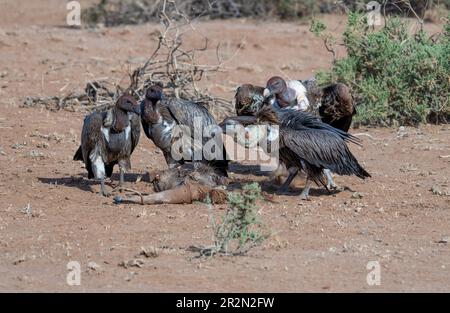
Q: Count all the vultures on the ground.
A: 4